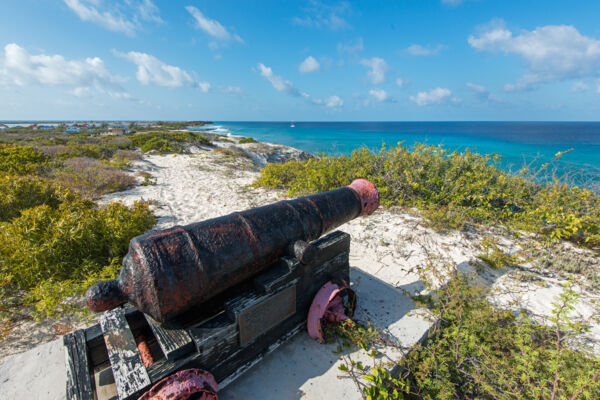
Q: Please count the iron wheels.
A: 2